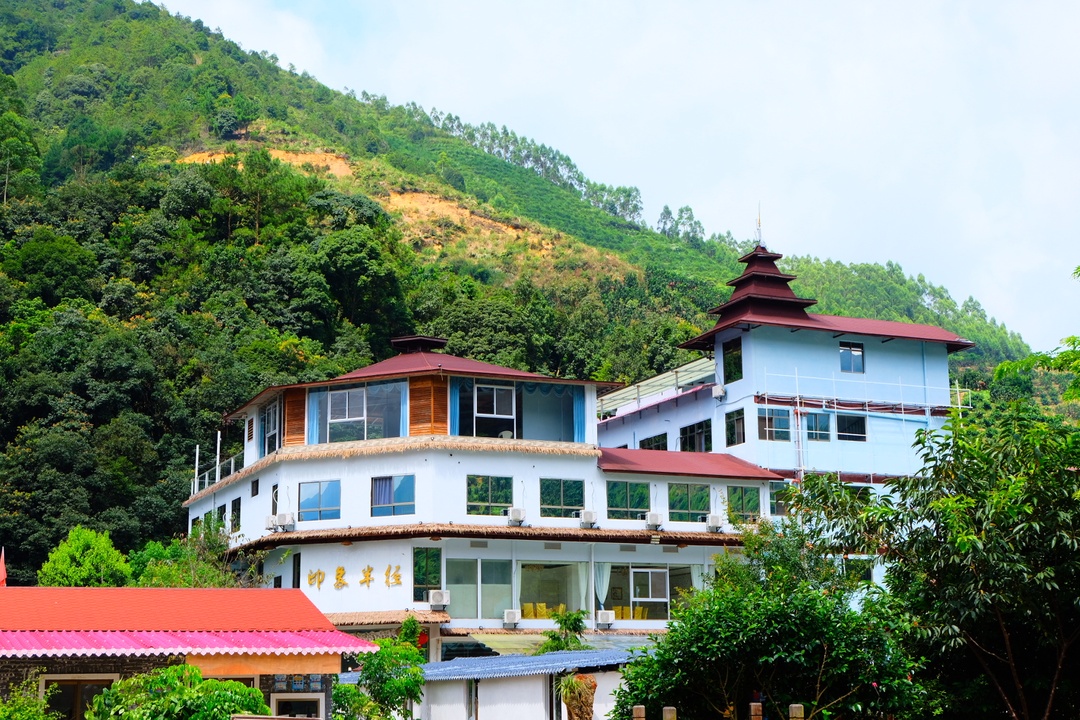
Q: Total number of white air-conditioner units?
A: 10